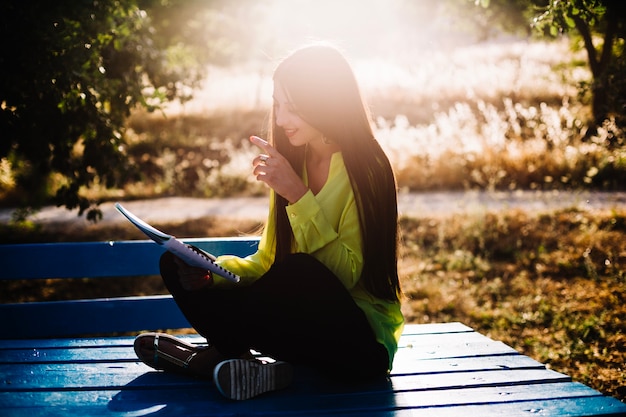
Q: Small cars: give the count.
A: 0